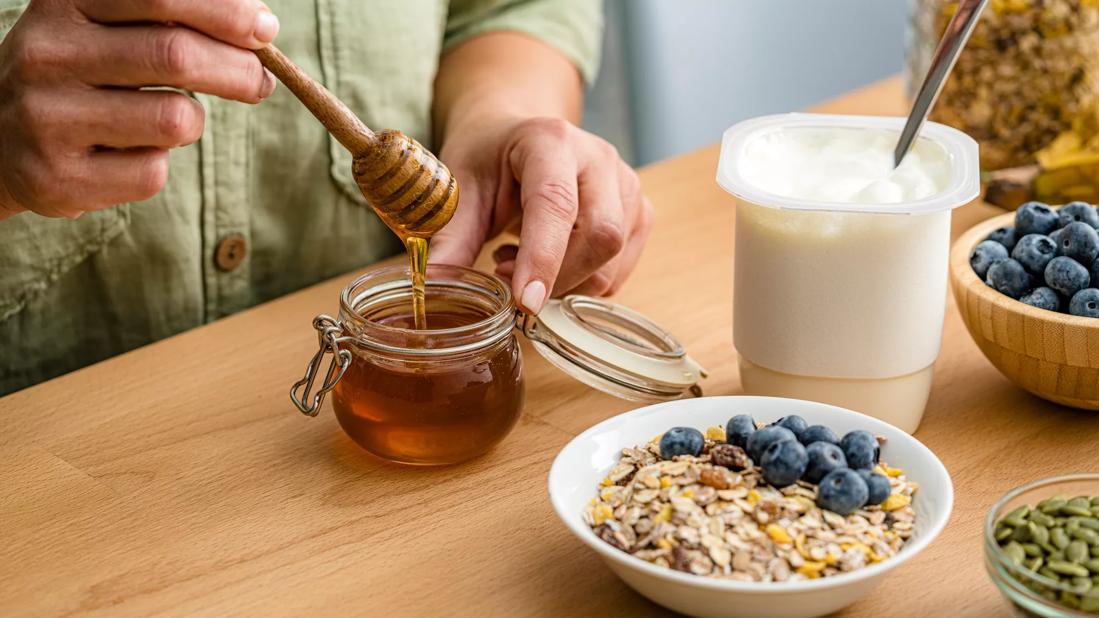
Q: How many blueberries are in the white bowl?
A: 10